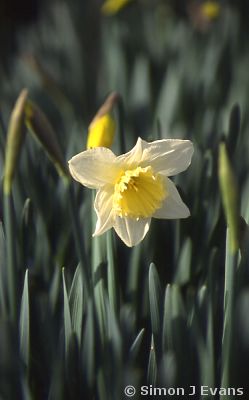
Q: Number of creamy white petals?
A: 6